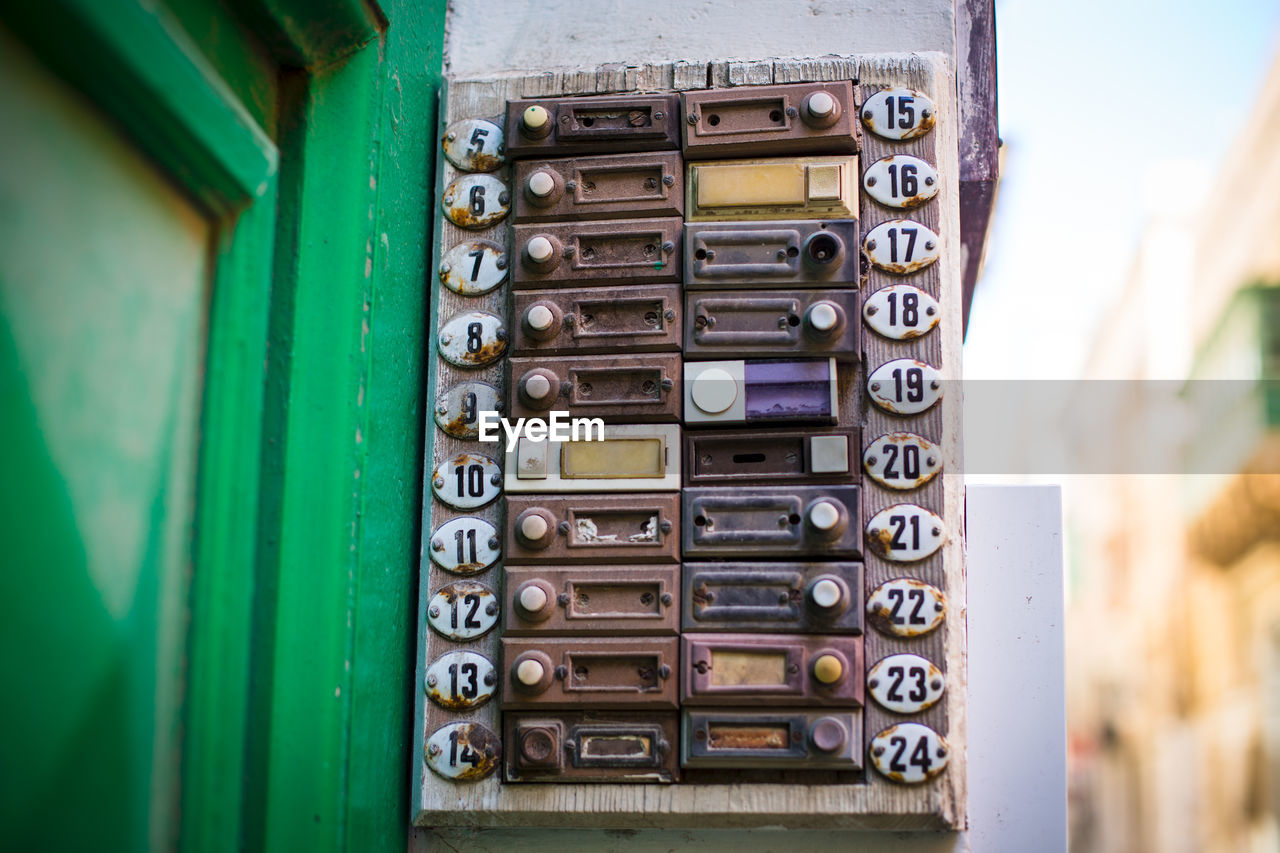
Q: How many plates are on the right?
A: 10